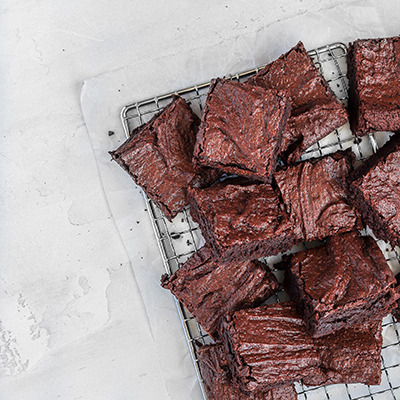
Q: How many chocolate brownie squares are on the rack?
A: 12